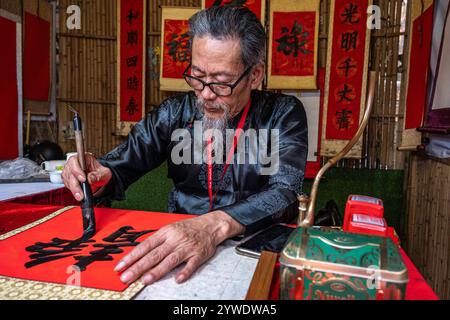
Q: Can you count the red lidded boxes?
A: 2